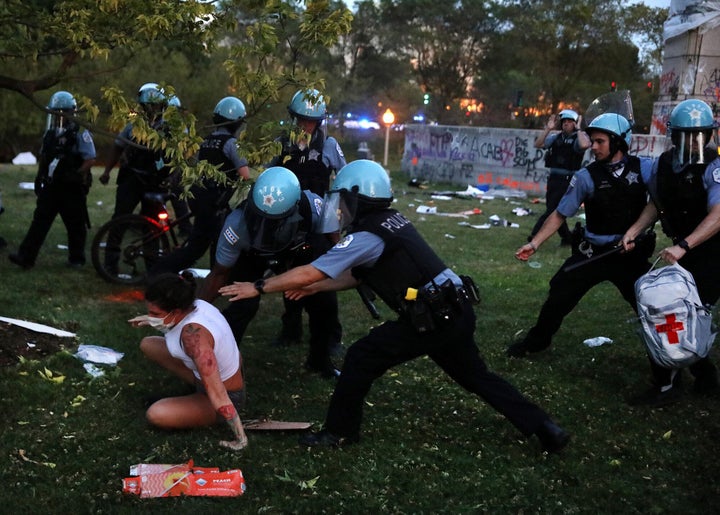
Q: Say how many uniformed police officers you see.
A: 10